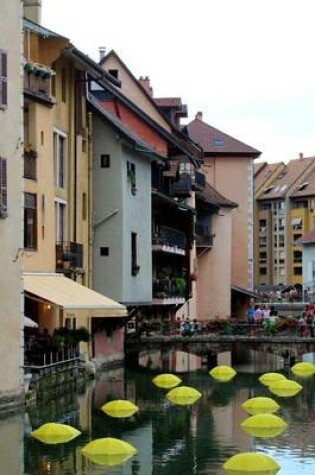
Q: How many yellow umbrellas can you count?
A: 12